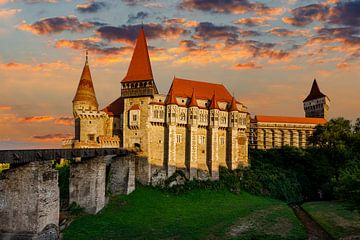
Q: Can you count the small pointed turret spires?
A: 4